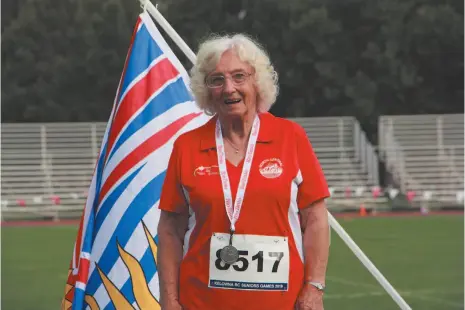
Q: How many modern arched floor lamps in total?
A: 0